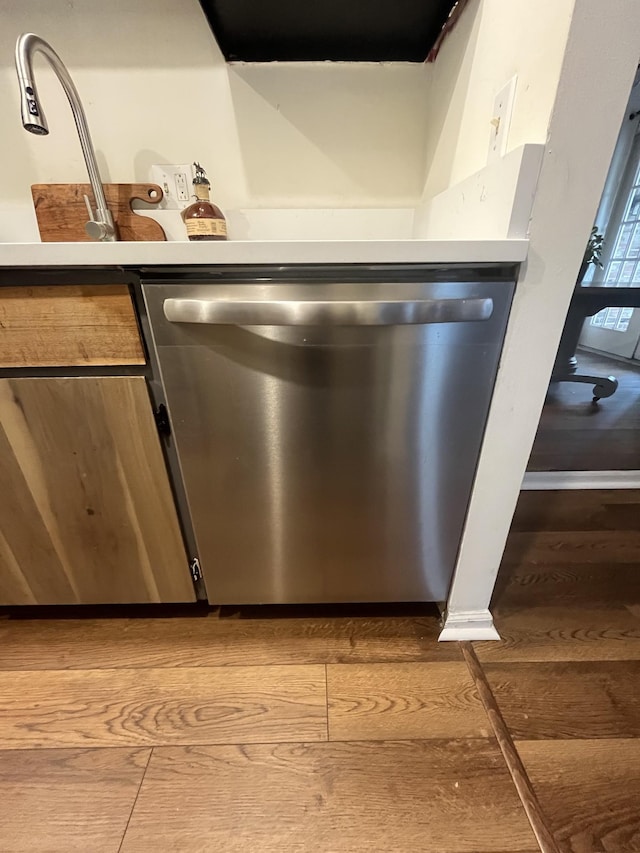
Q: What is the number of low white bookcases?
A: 0